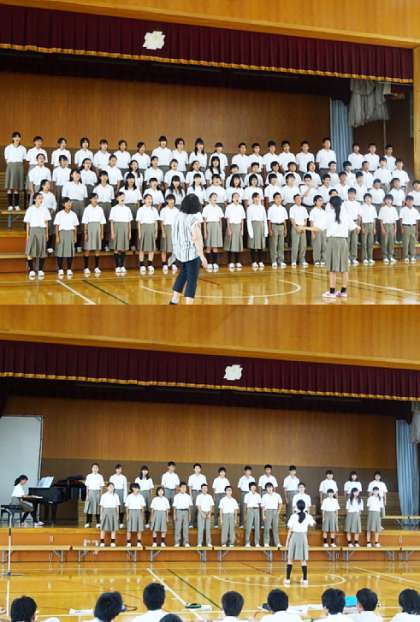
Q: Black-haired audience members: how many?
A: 9